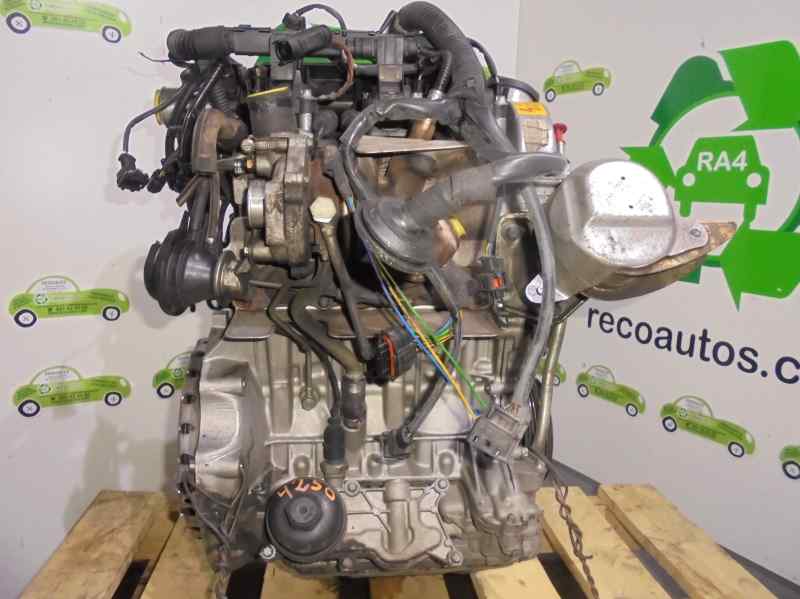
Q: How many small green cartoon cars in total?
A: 9